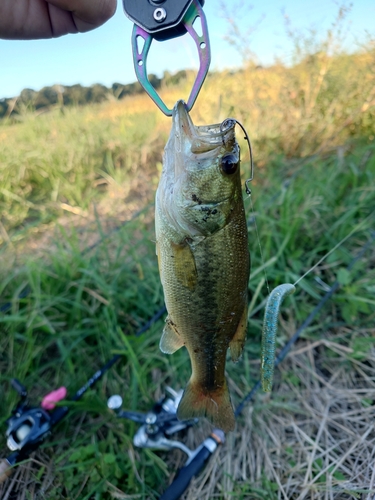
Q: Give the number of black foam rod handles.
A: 1